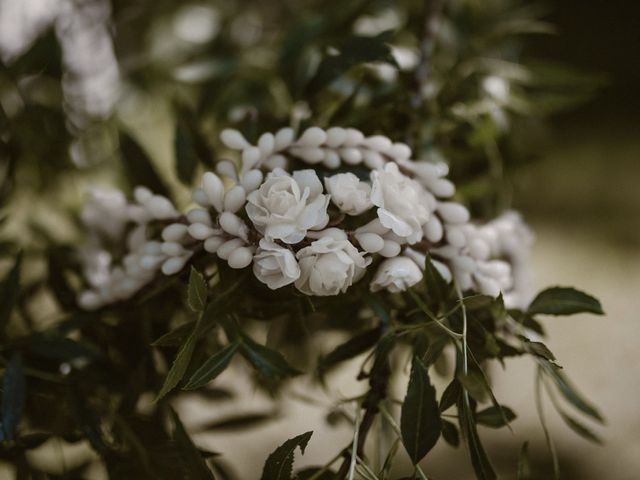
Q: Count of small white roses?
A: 6